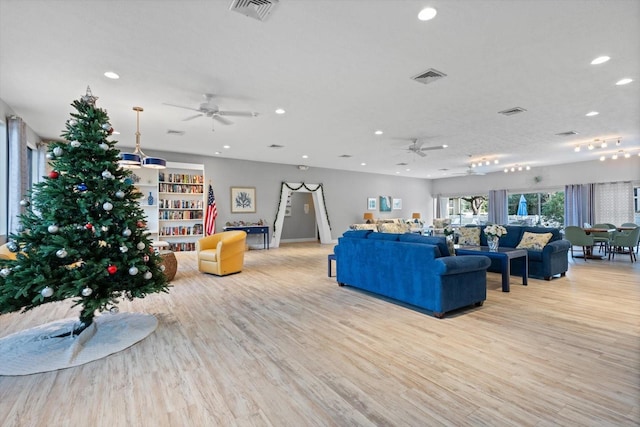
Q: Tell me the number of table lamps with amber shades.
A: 2